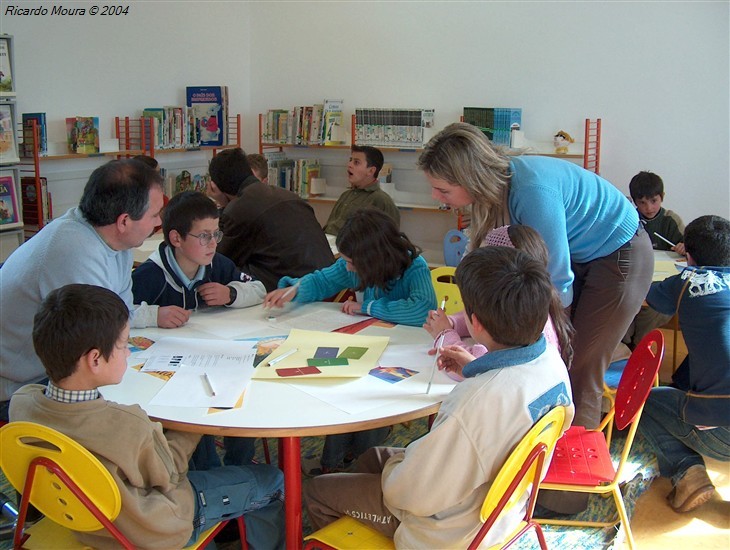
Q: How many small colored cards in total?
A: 4